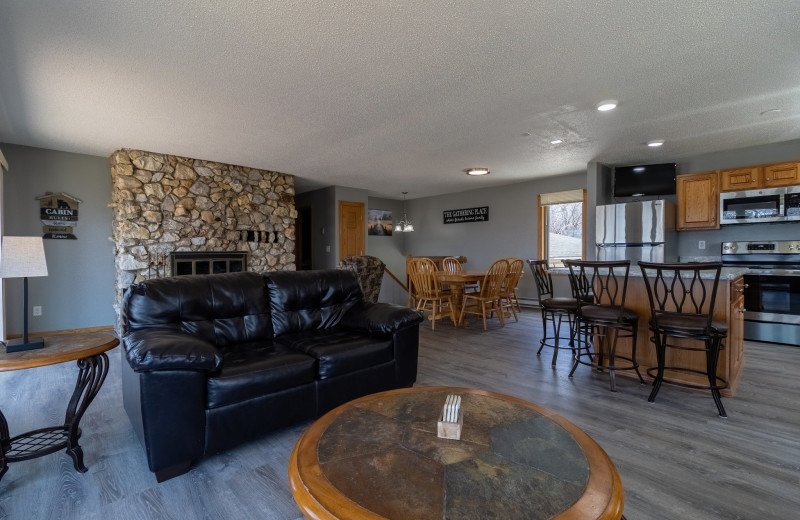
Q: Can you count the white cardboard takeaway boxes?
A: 0